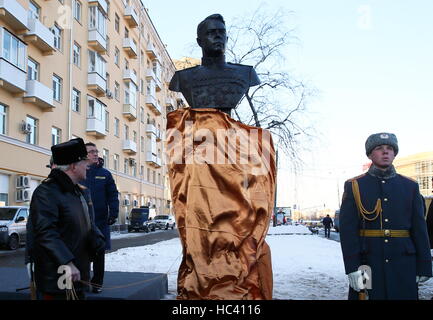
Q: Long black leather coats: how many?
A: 1